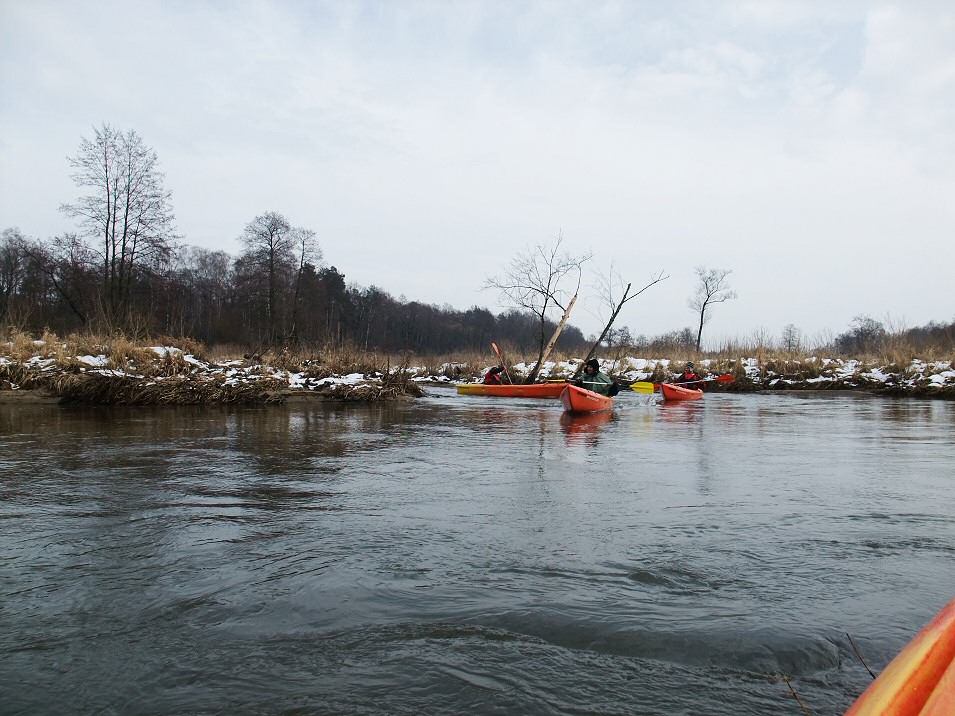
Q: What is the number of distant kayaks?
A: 3